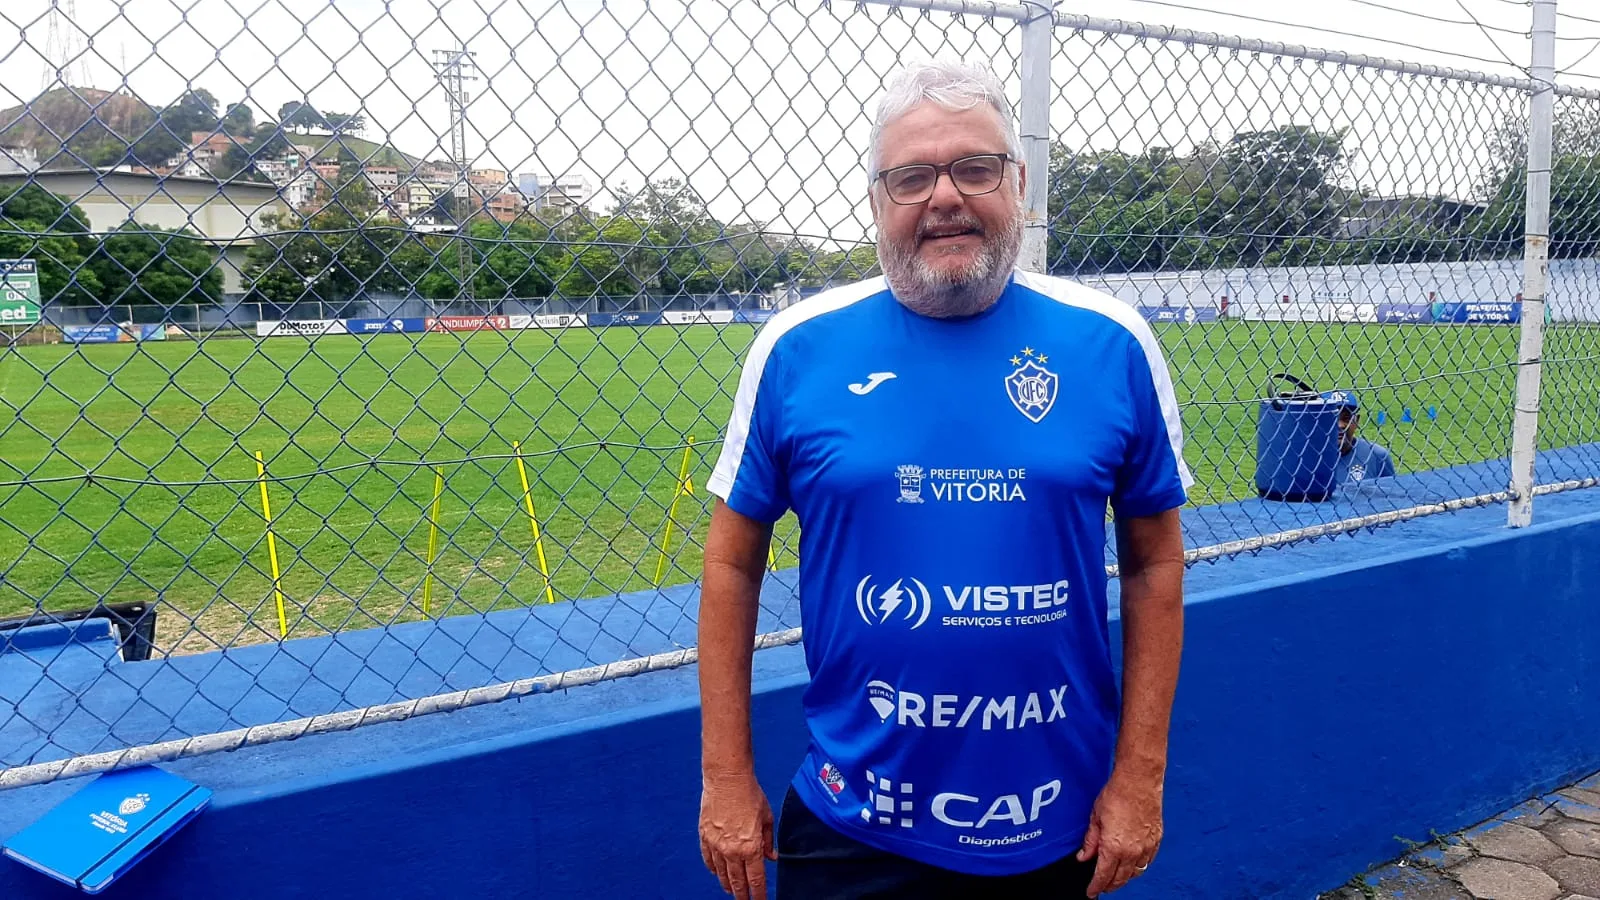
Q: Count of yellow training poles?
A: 5